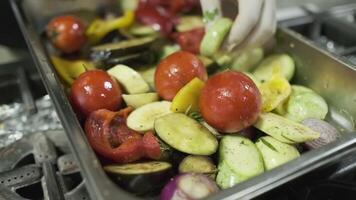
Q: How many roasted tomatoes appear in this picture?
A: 4